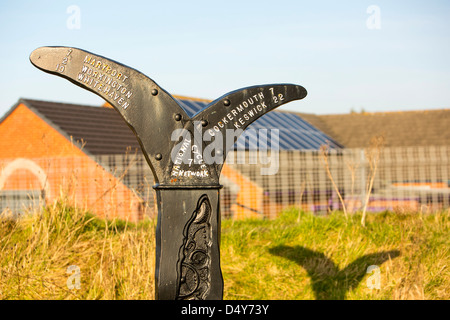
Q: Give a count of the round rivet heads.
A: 6